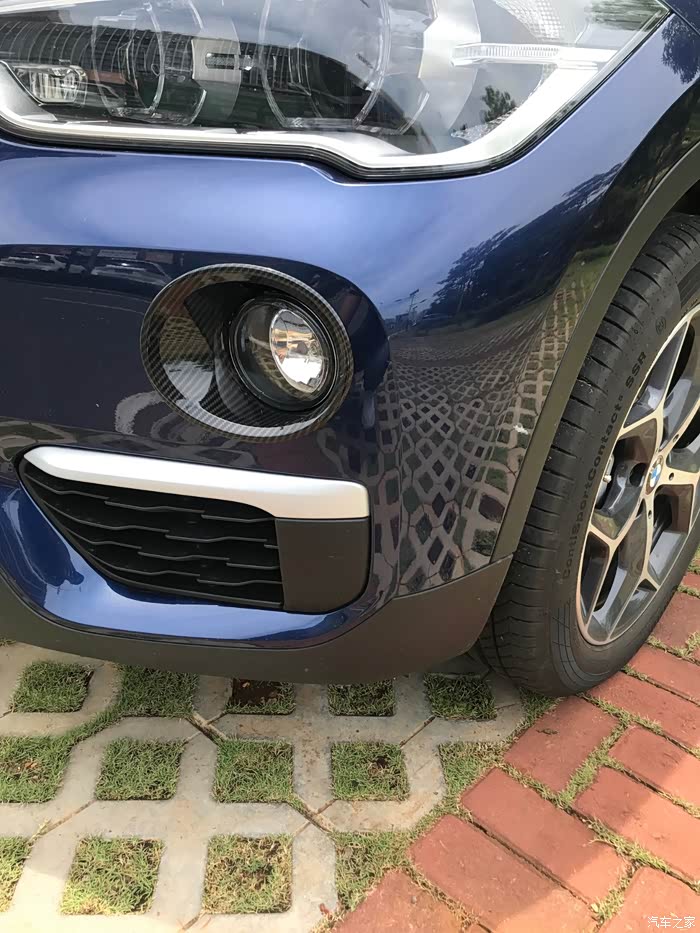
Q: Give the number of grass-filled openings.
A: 12